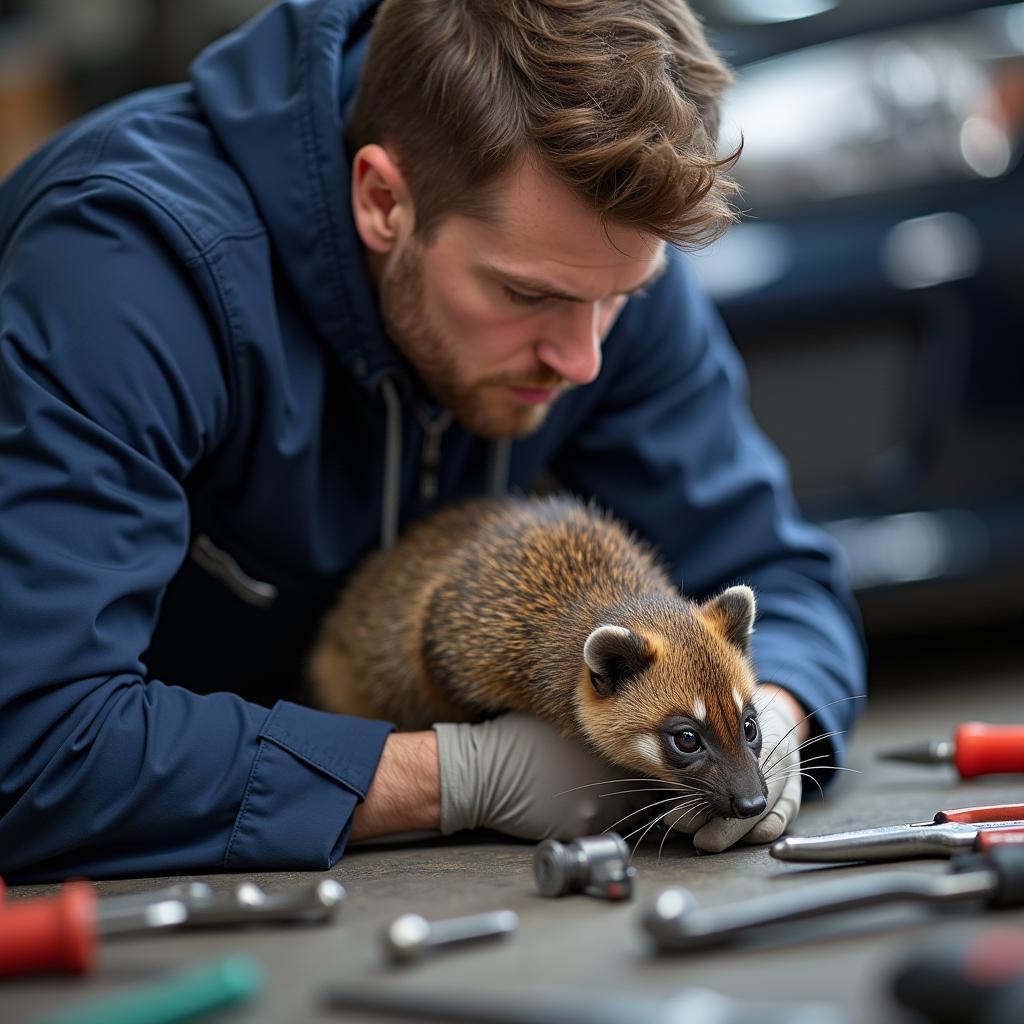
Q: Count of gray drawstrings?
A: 2